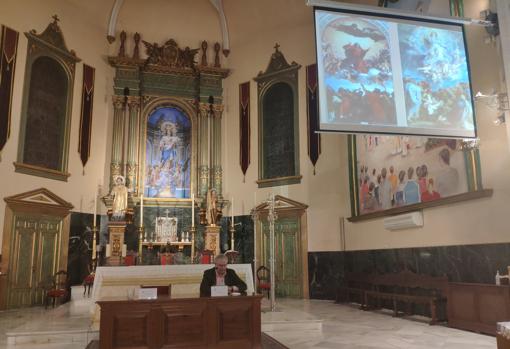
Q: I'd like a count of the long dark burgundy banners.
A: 4